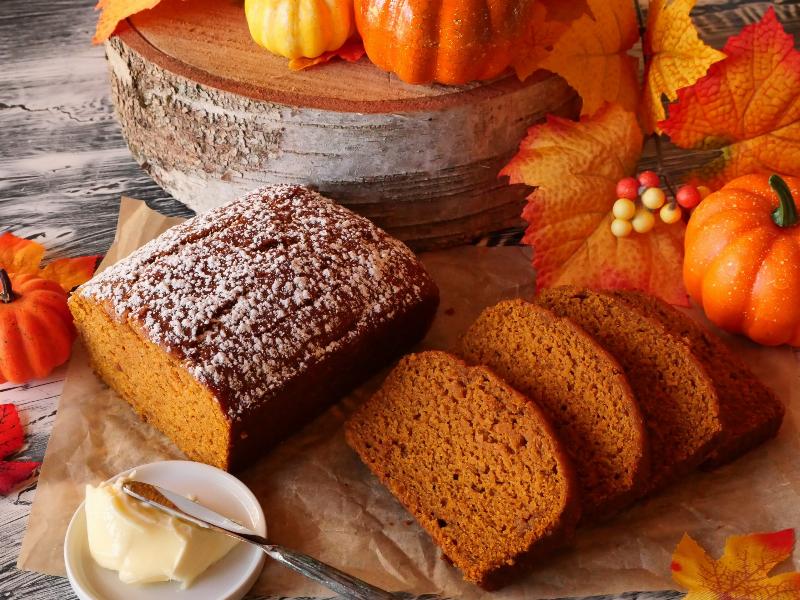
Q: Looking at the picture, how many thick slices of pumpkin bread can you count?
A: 4